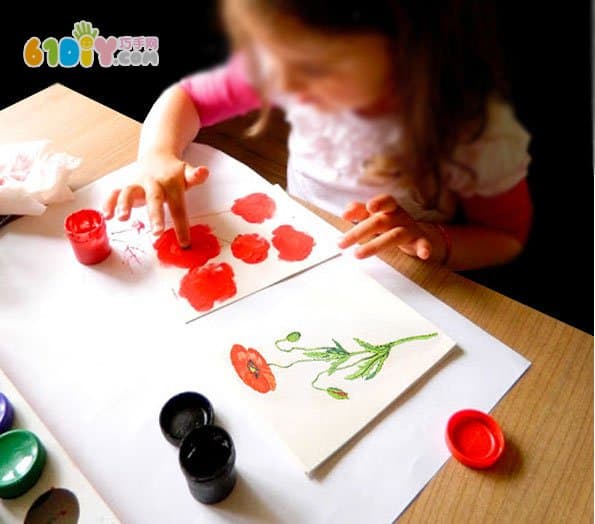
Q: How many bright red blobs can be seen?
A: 5